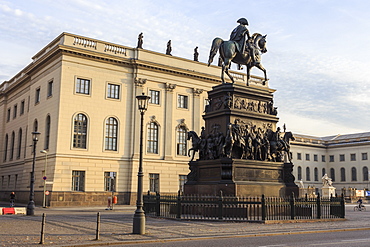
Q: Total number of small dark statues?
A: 3